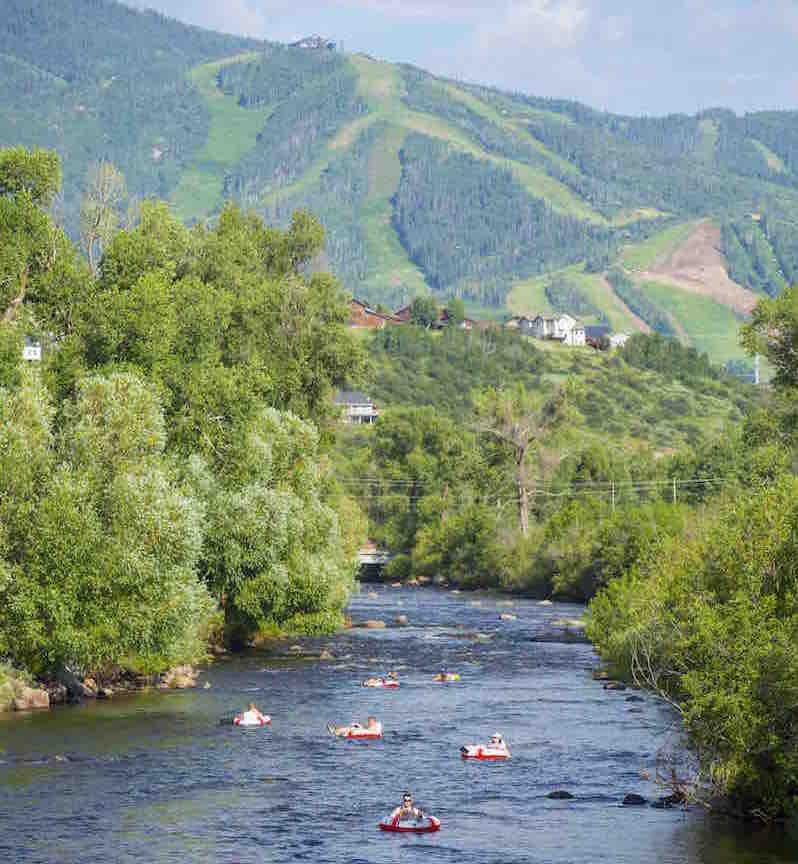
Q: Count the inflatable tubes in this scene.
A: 6